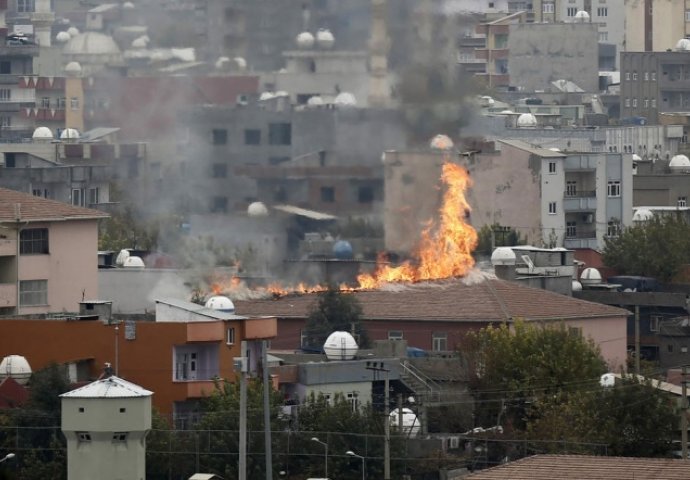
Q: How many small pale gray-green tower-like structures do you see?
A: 1